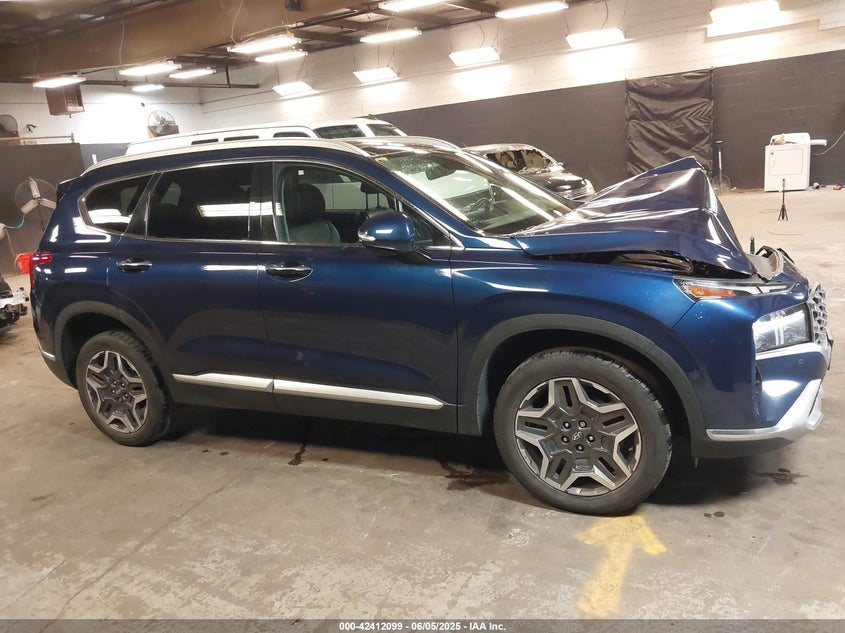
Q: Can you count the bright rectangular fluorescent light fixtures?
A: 14